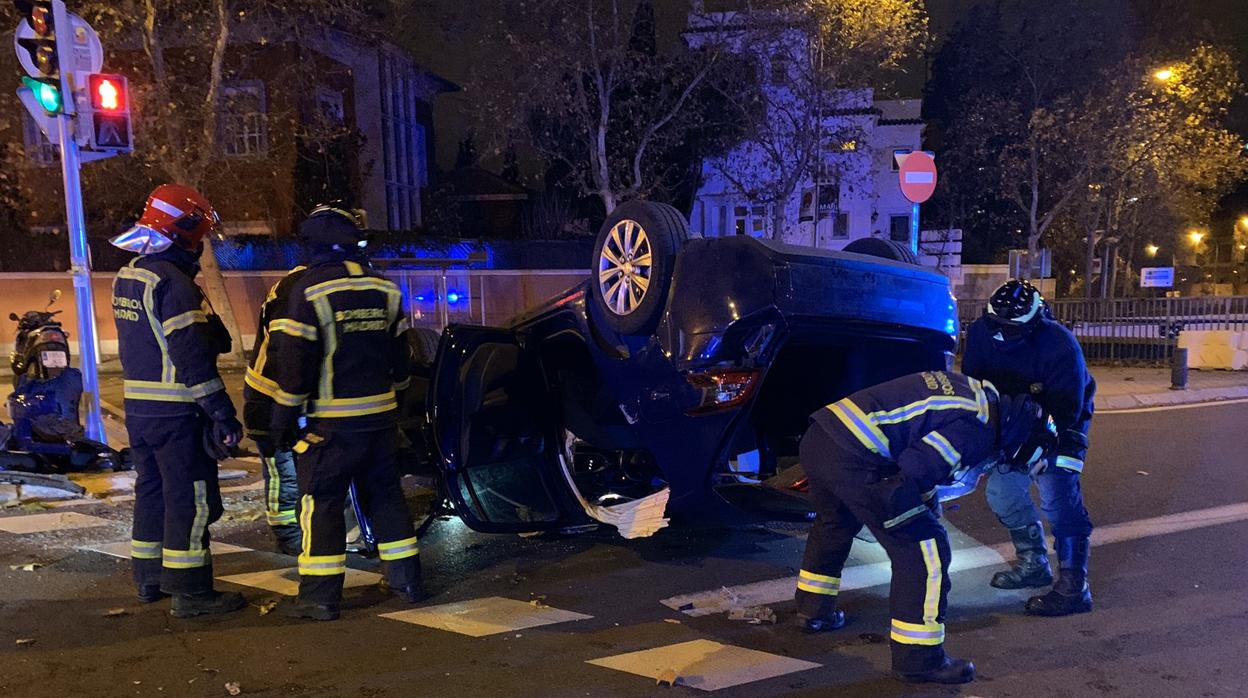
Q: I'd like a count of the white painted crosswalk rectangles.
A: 5